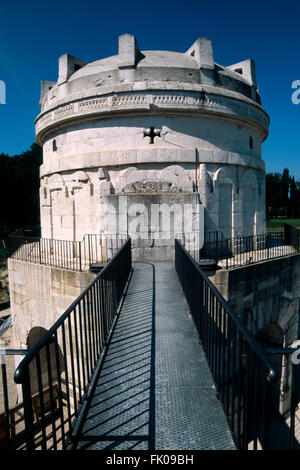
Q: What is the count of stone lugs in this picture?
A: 5